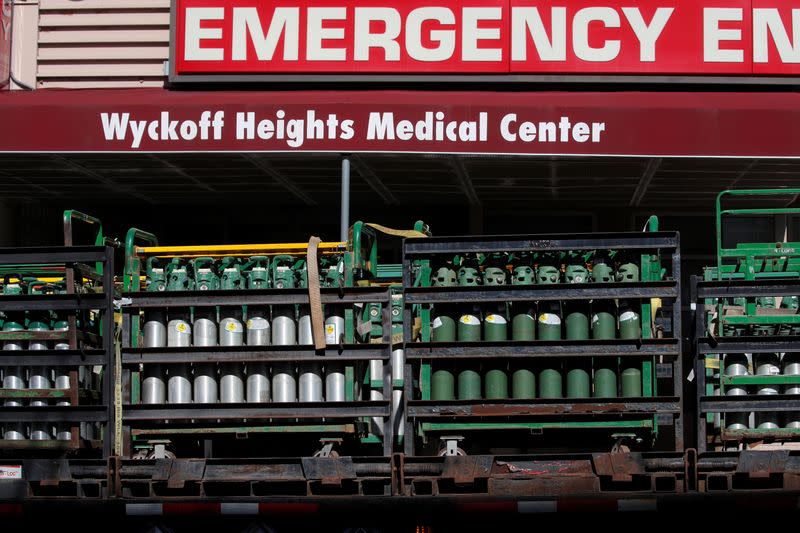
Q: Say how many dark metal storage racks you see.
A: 4